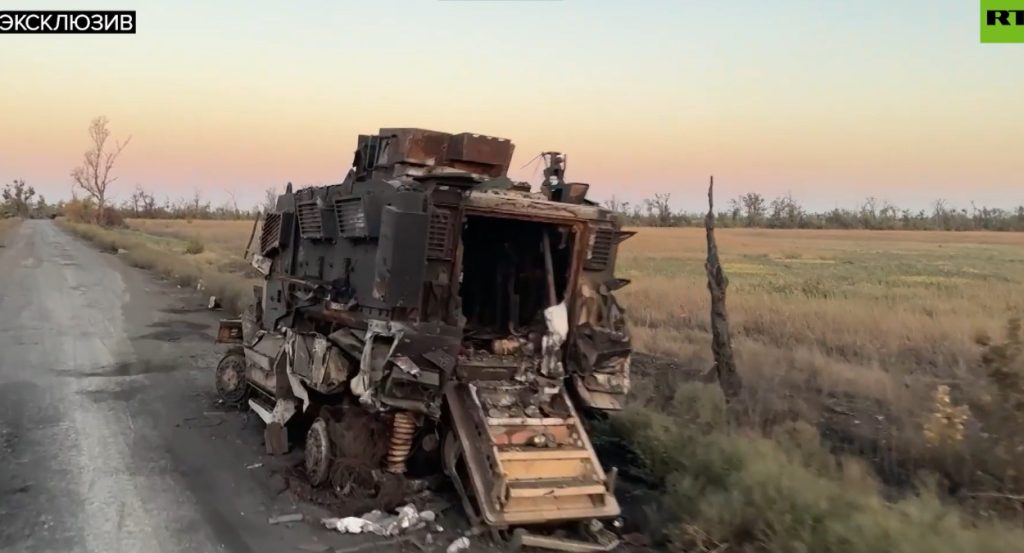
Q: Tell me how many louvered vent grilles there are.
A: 5